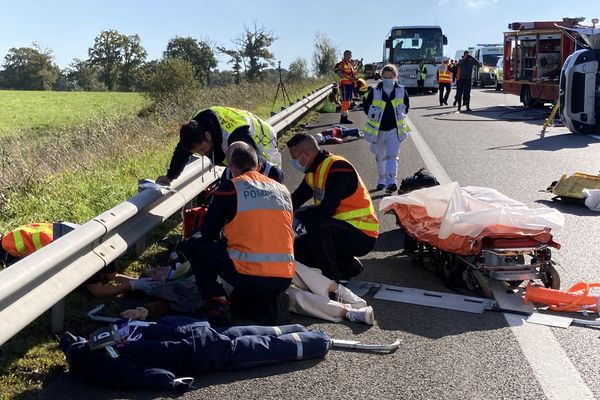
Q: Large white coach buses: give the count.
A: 1